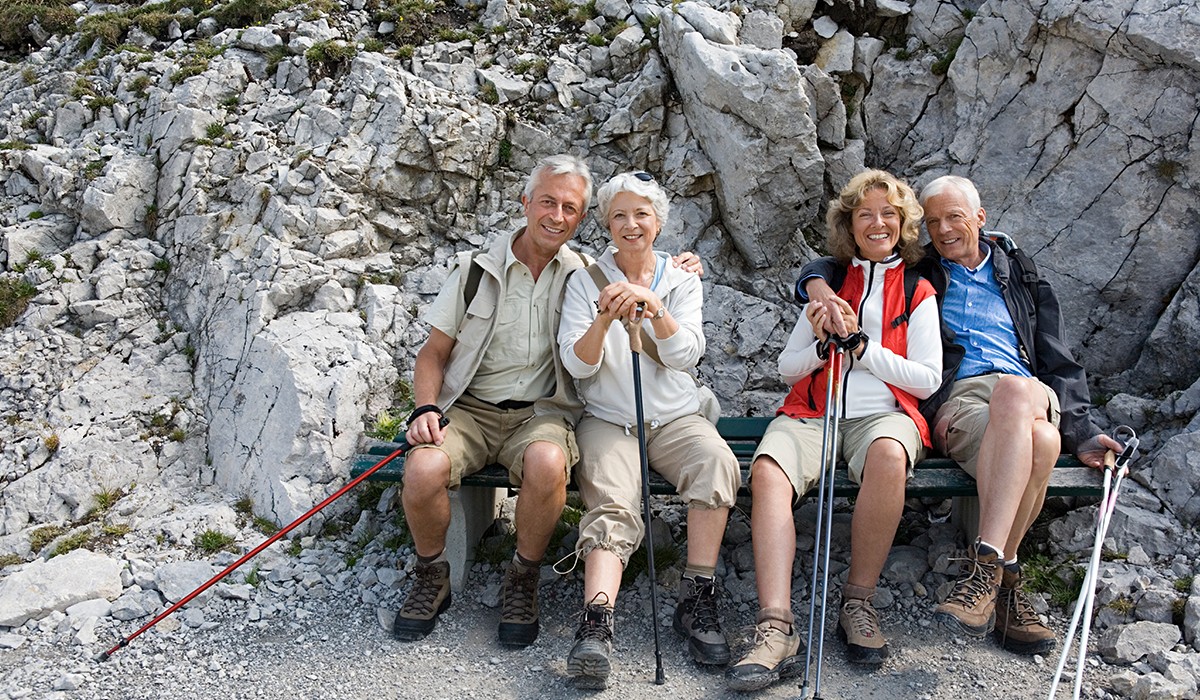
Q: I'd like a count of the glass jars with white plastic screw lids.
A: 0